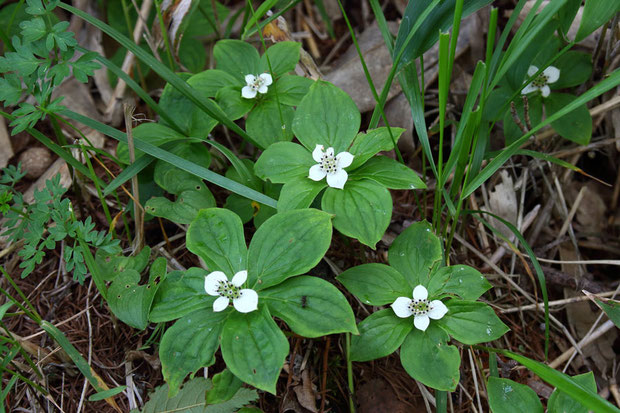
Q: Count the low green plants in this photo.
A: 5